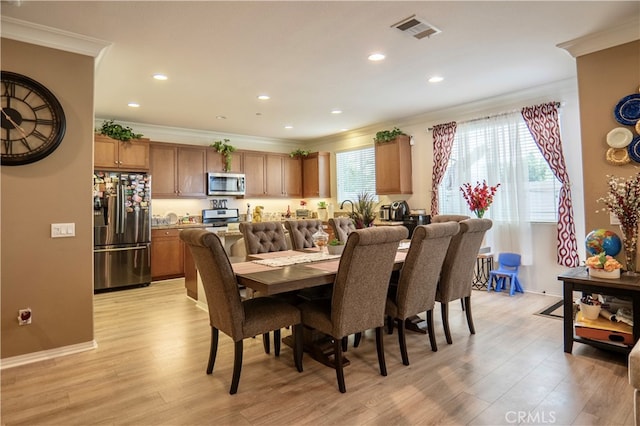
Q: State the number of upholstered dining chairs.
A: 8